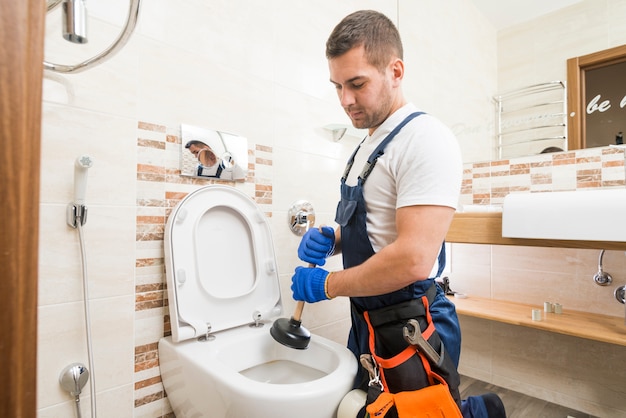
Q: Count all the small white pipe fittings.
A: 3